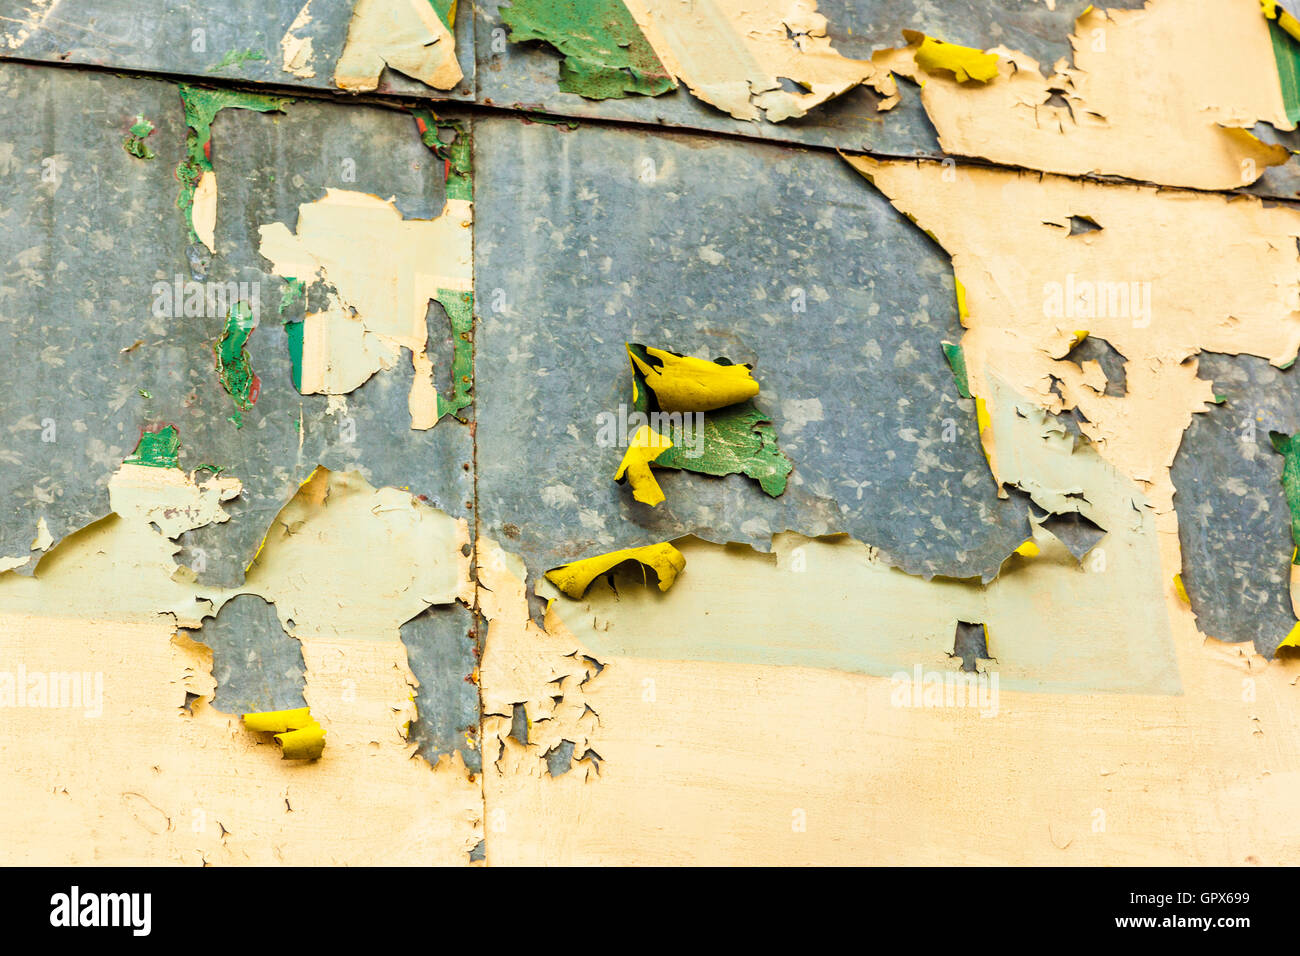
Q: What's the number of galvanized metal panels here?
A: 4